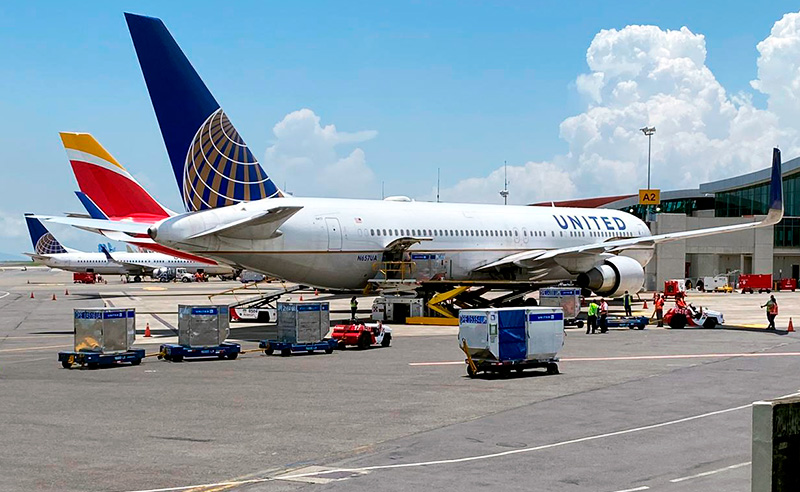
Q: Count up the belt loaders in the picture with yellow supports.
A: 1